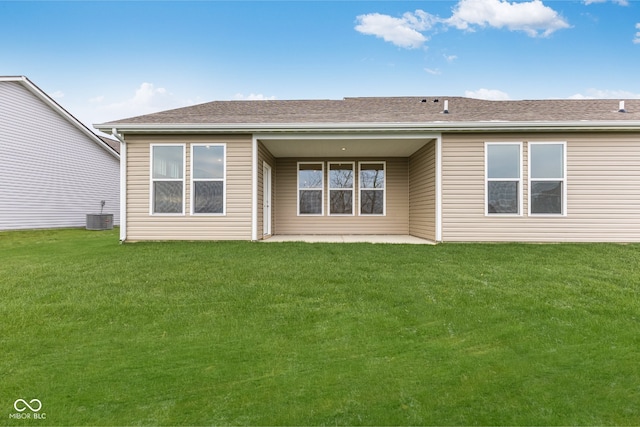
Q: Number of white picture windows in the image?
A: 7